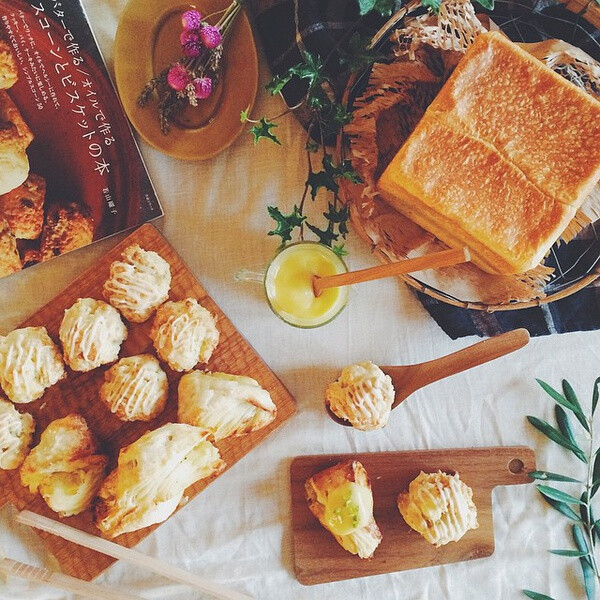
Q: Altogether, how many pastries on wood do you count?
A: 12